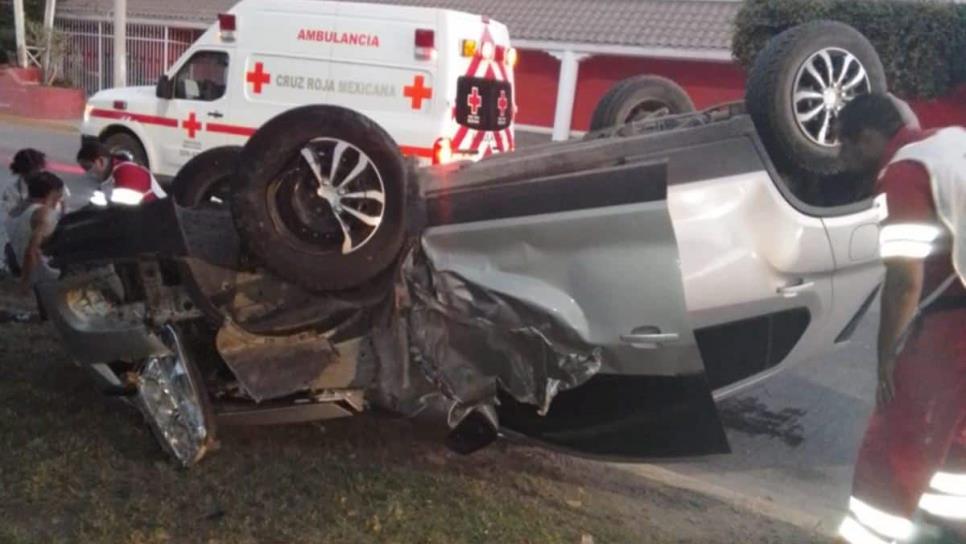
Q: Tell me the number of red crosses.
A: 5